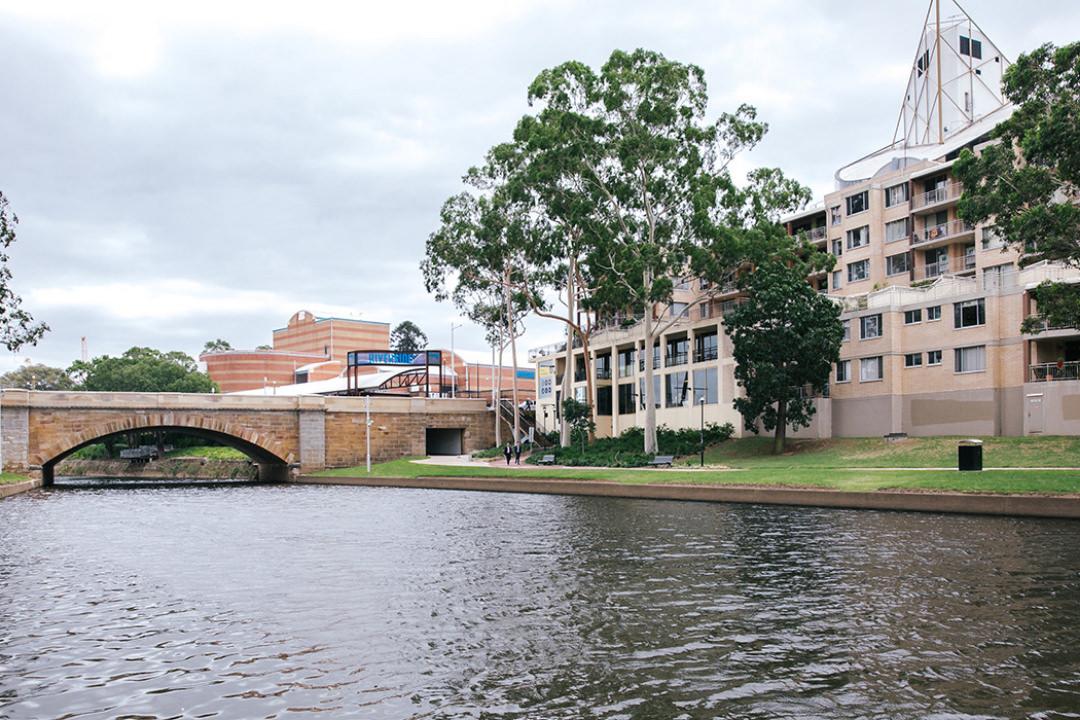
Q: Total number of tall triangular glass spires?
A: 1